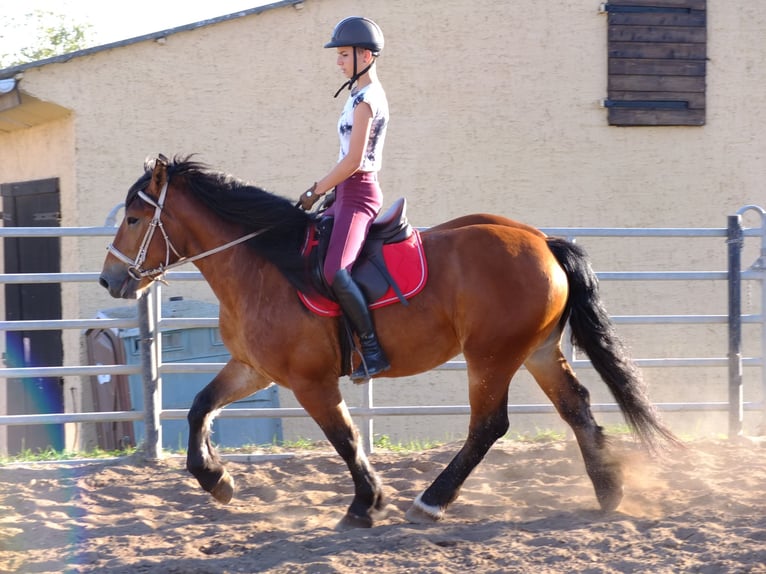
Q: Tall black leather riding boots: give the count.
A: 1